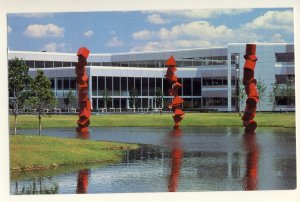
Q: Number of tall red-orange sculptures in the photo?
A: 3